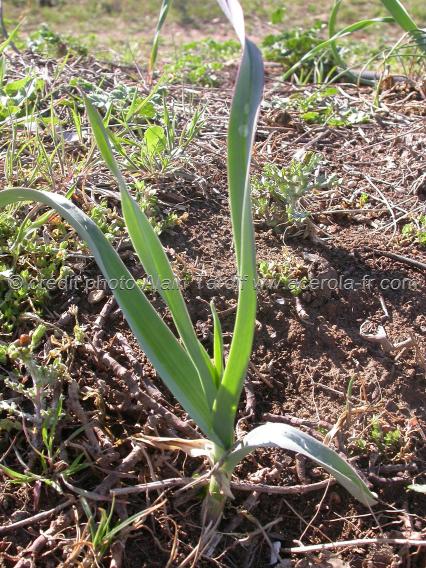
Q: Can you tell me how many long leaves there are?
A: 4